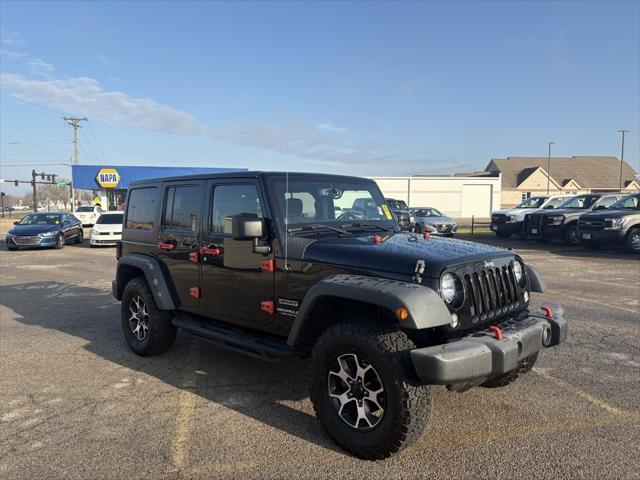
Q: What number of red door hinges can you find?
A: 4